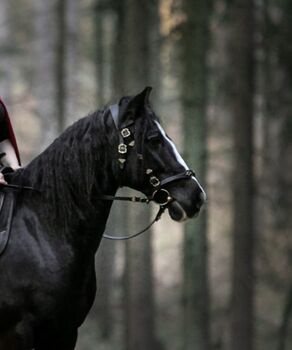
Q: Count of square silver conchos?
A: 3